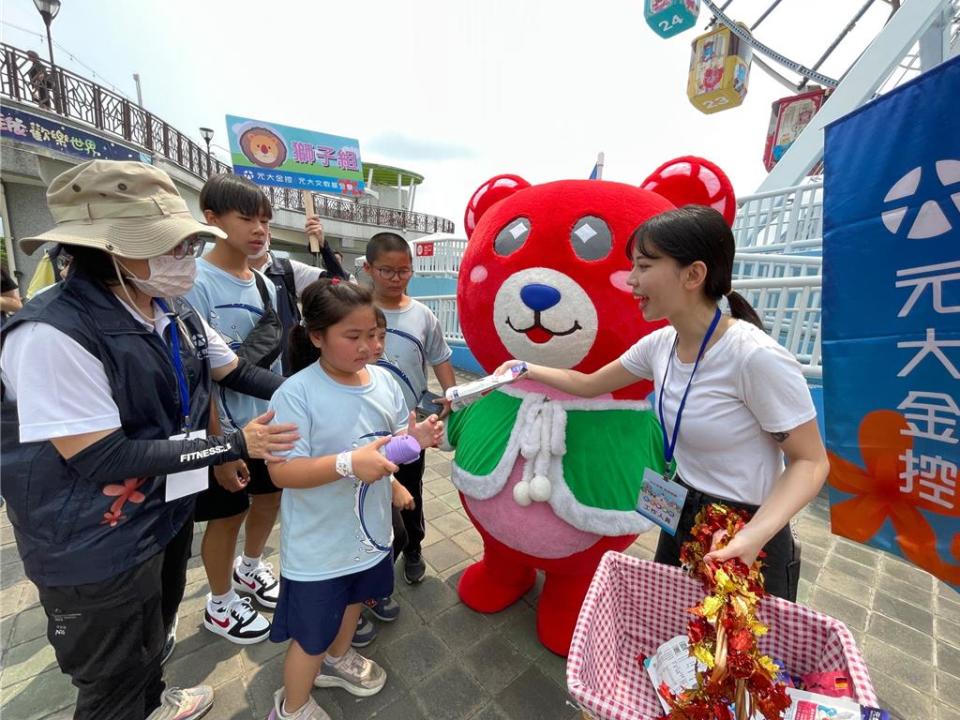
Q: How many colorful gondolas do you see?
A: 3